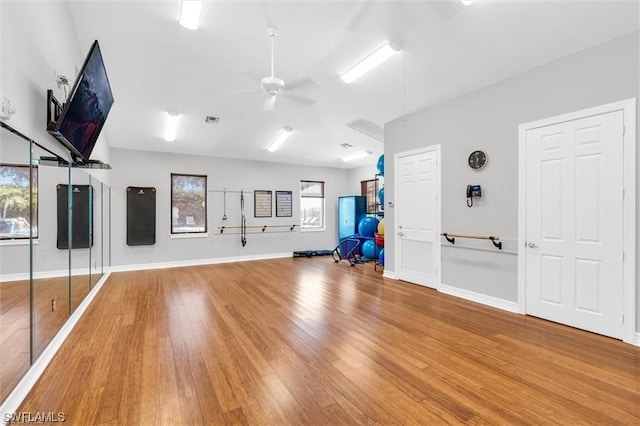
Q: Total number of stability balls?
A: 7